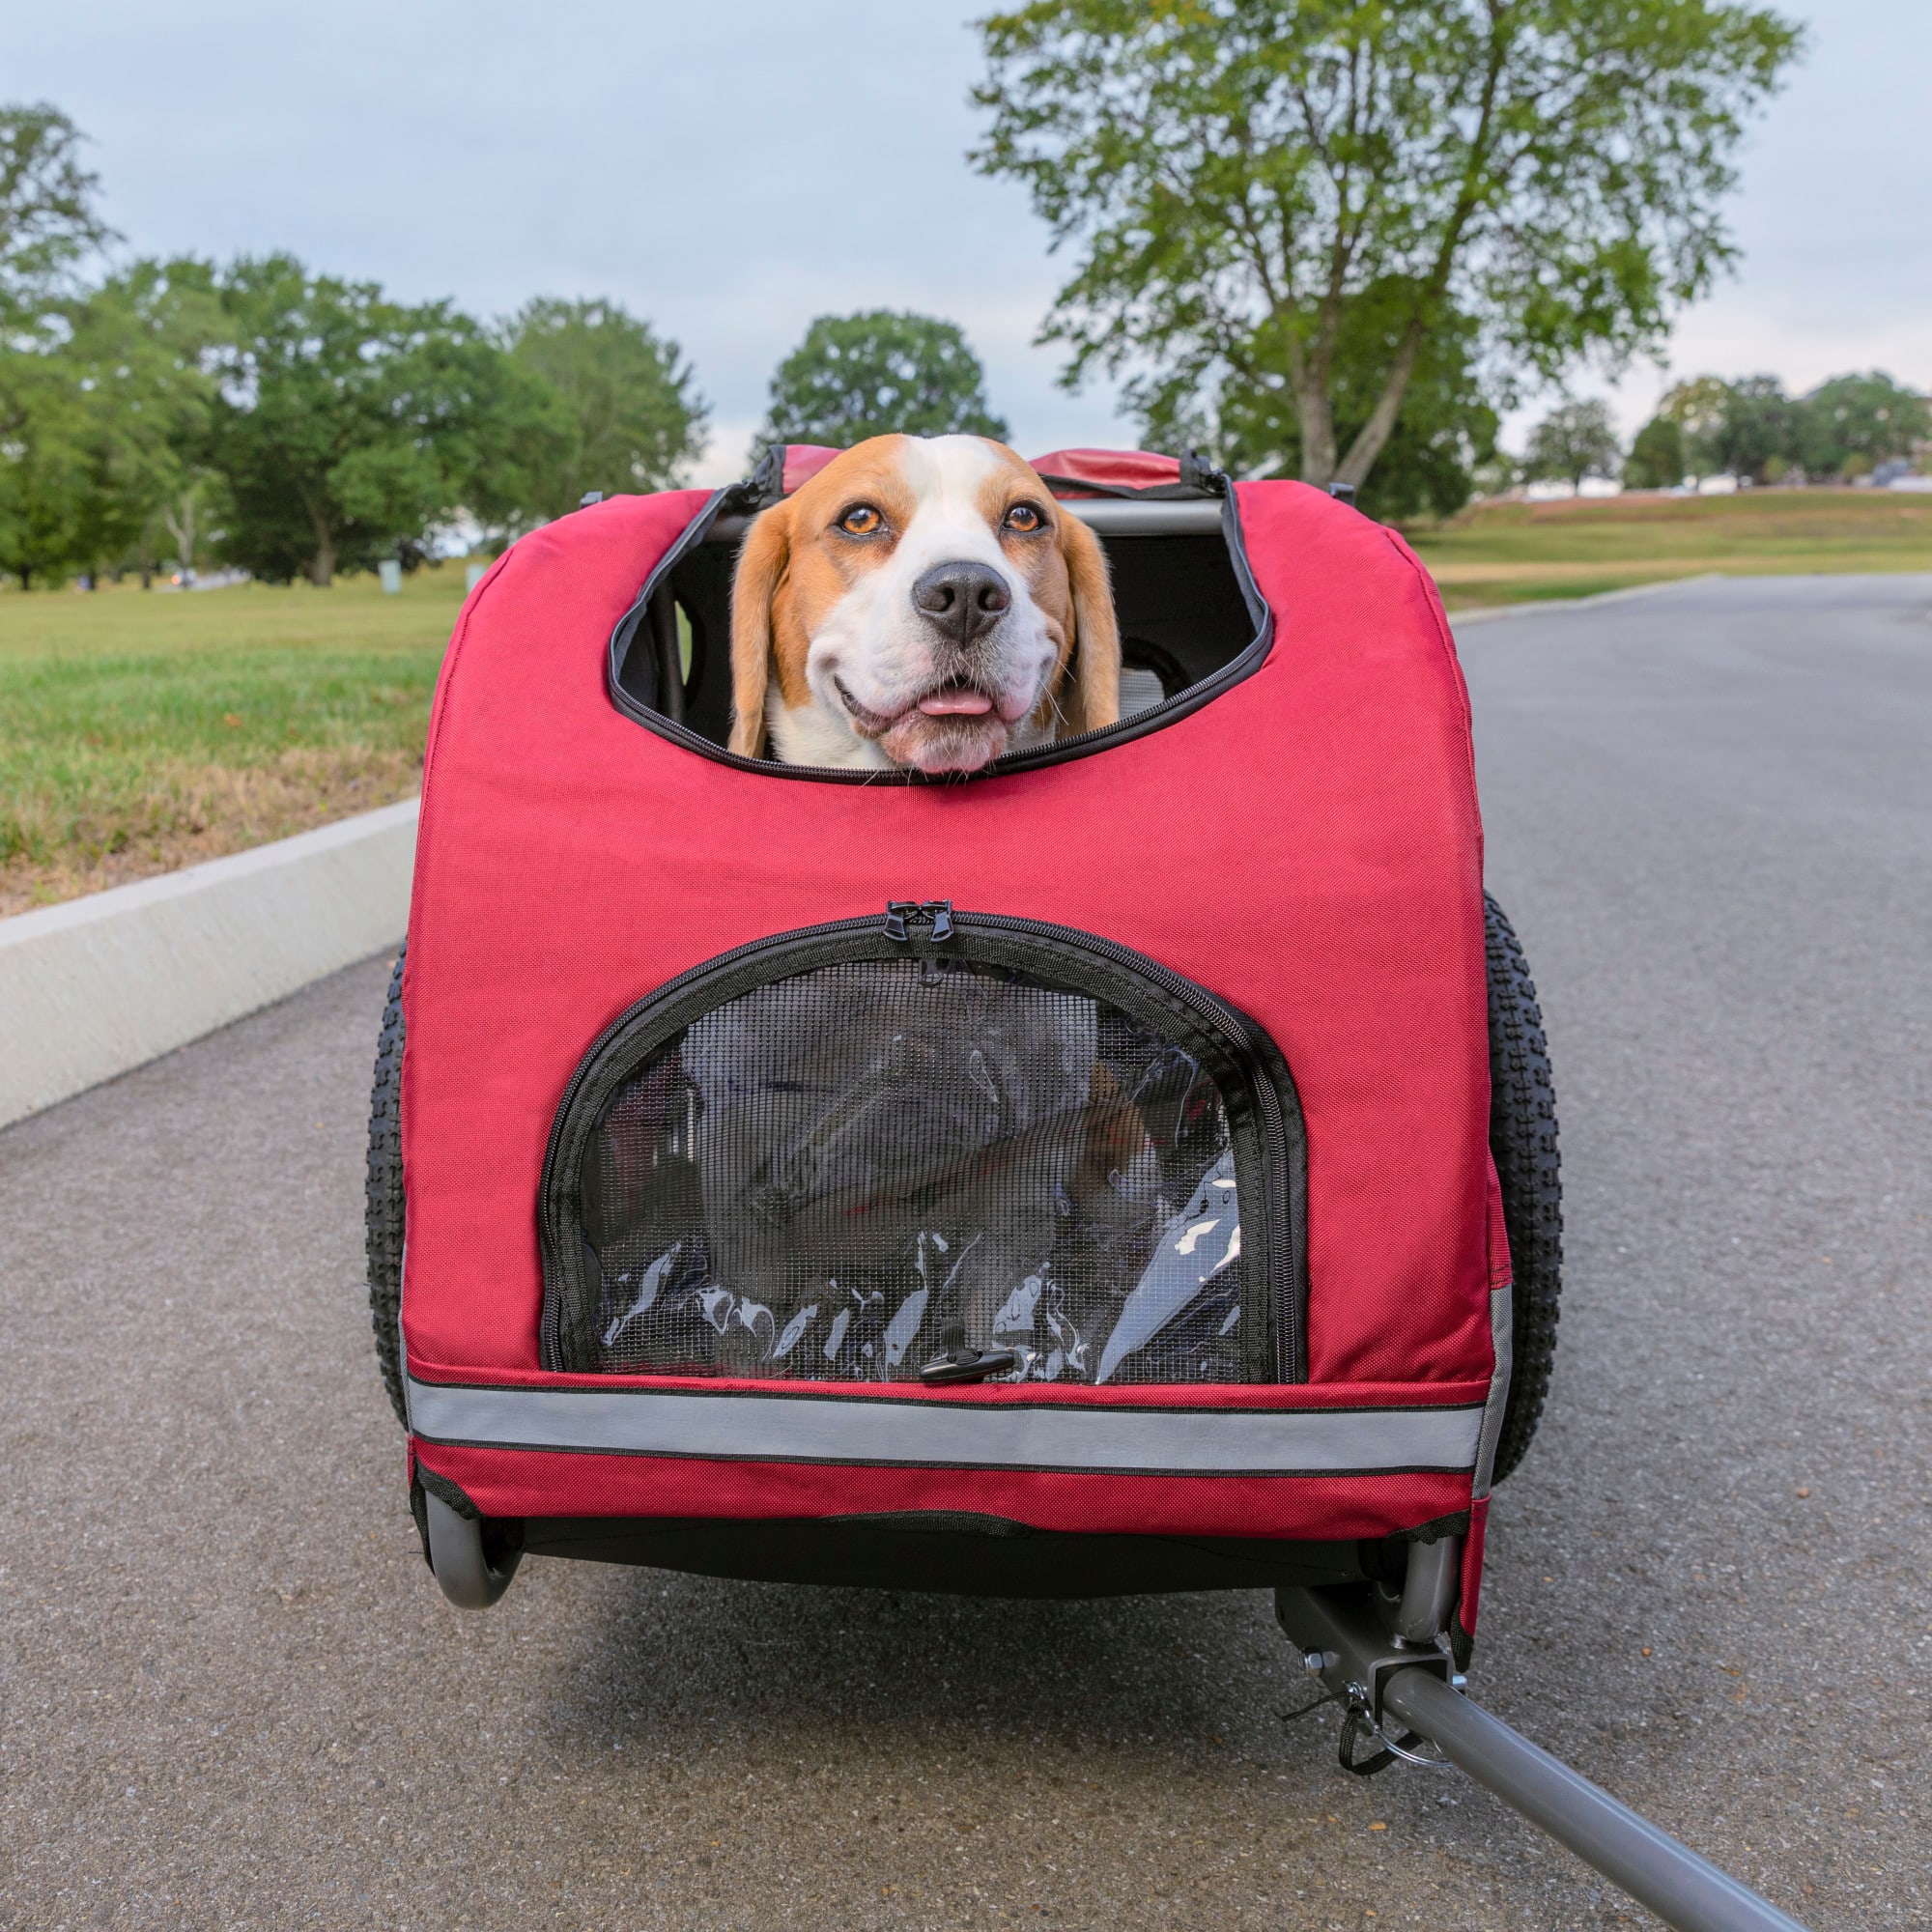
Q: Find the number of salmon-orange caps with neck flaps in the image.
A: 0